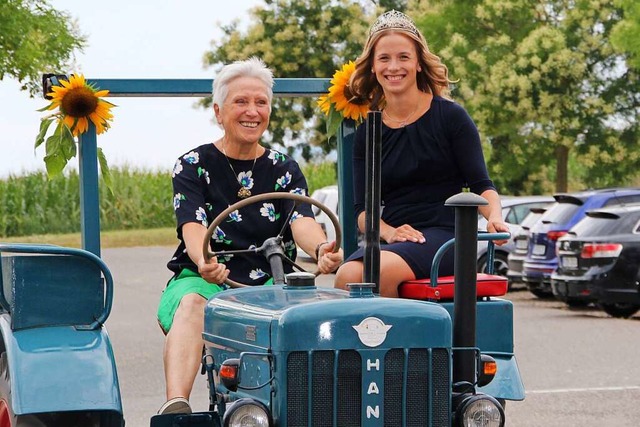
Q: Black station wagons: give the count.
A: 1